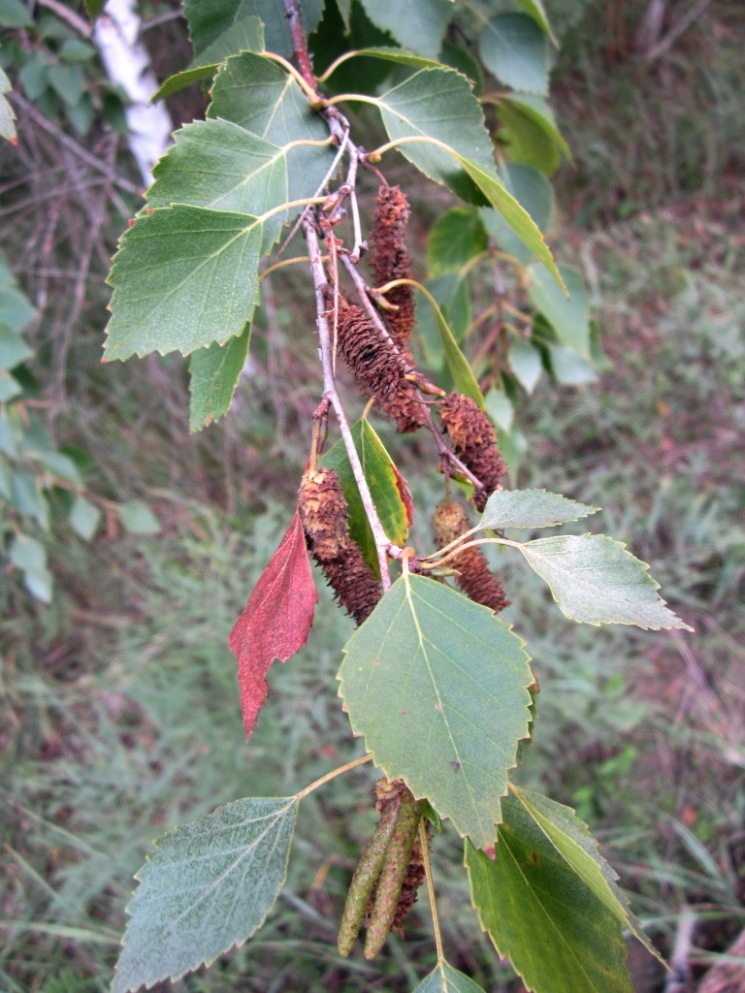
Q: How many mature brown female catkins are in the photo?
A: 6